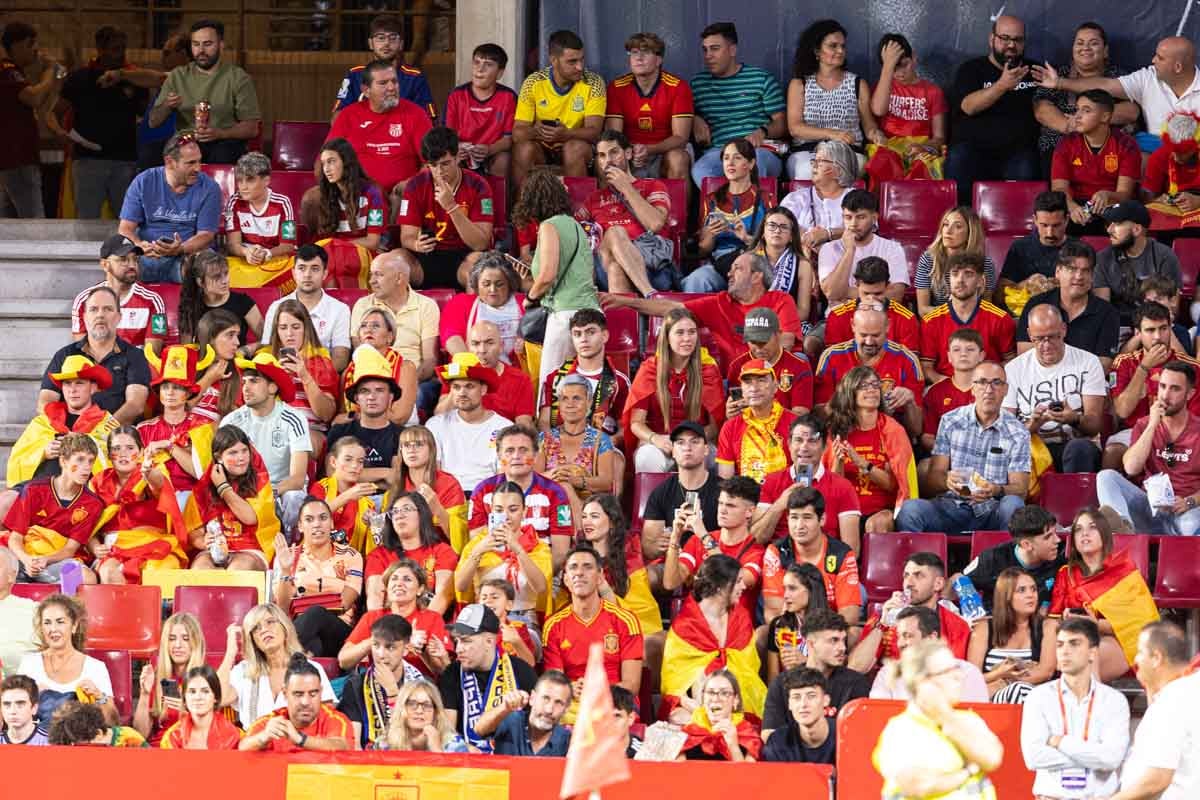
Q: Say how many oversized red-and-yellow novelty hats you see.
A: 5